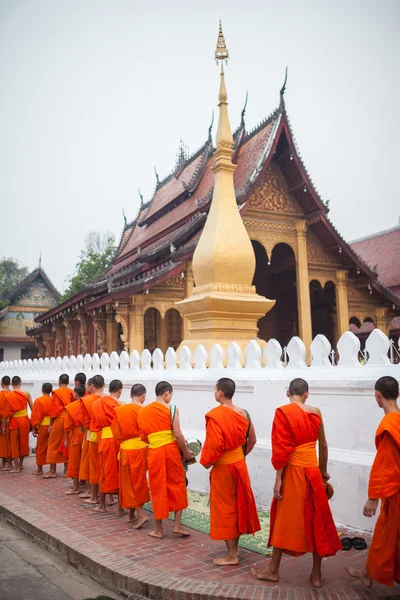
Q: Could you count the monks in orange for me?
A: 14